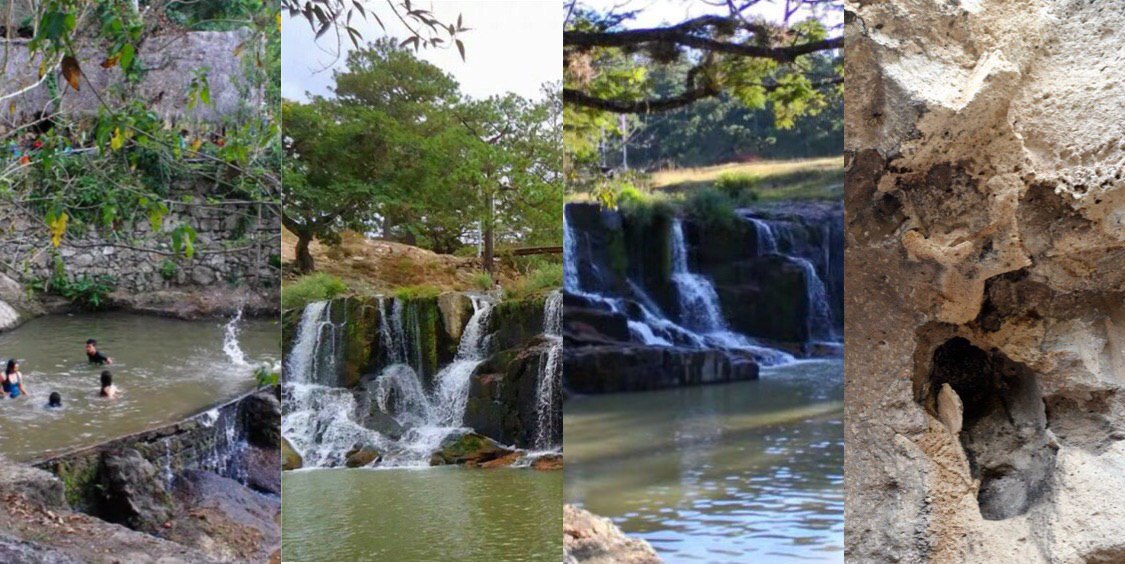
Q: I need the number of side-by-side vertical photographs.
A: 4